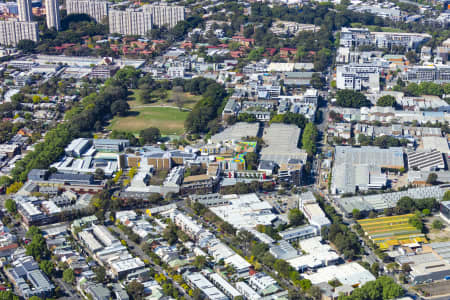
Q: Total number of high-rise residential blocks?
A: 6